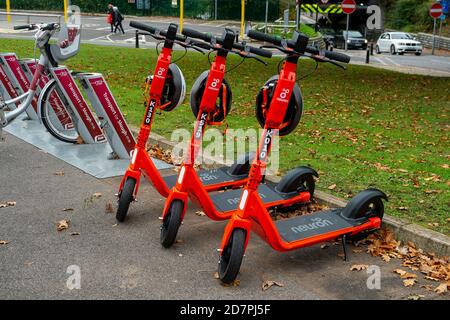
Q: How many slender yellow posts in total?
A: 4